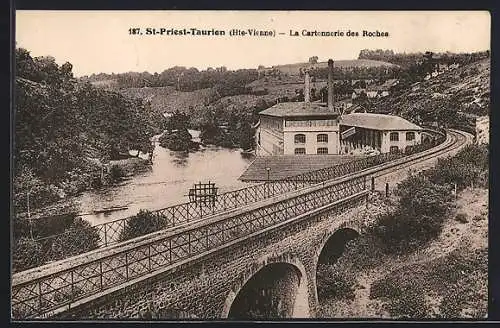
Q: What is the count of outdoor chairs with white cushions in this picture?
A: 0